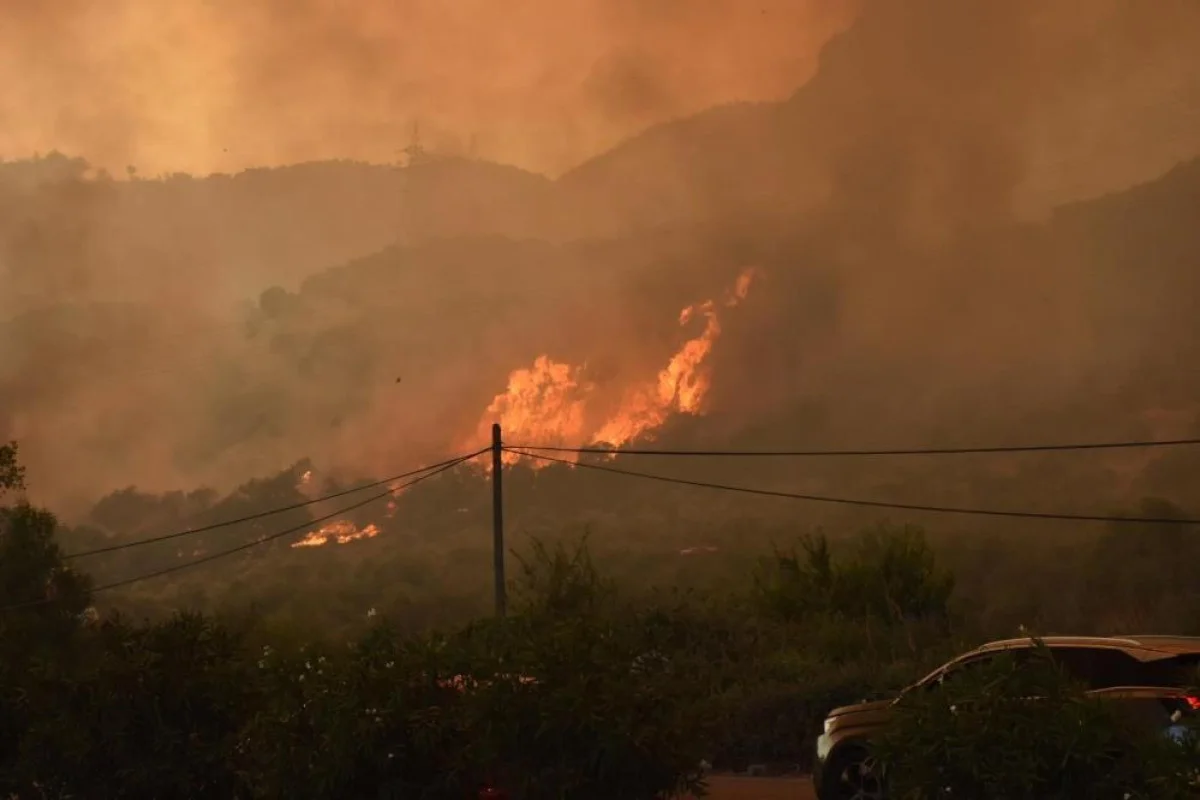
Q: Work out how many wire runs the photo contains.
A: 4